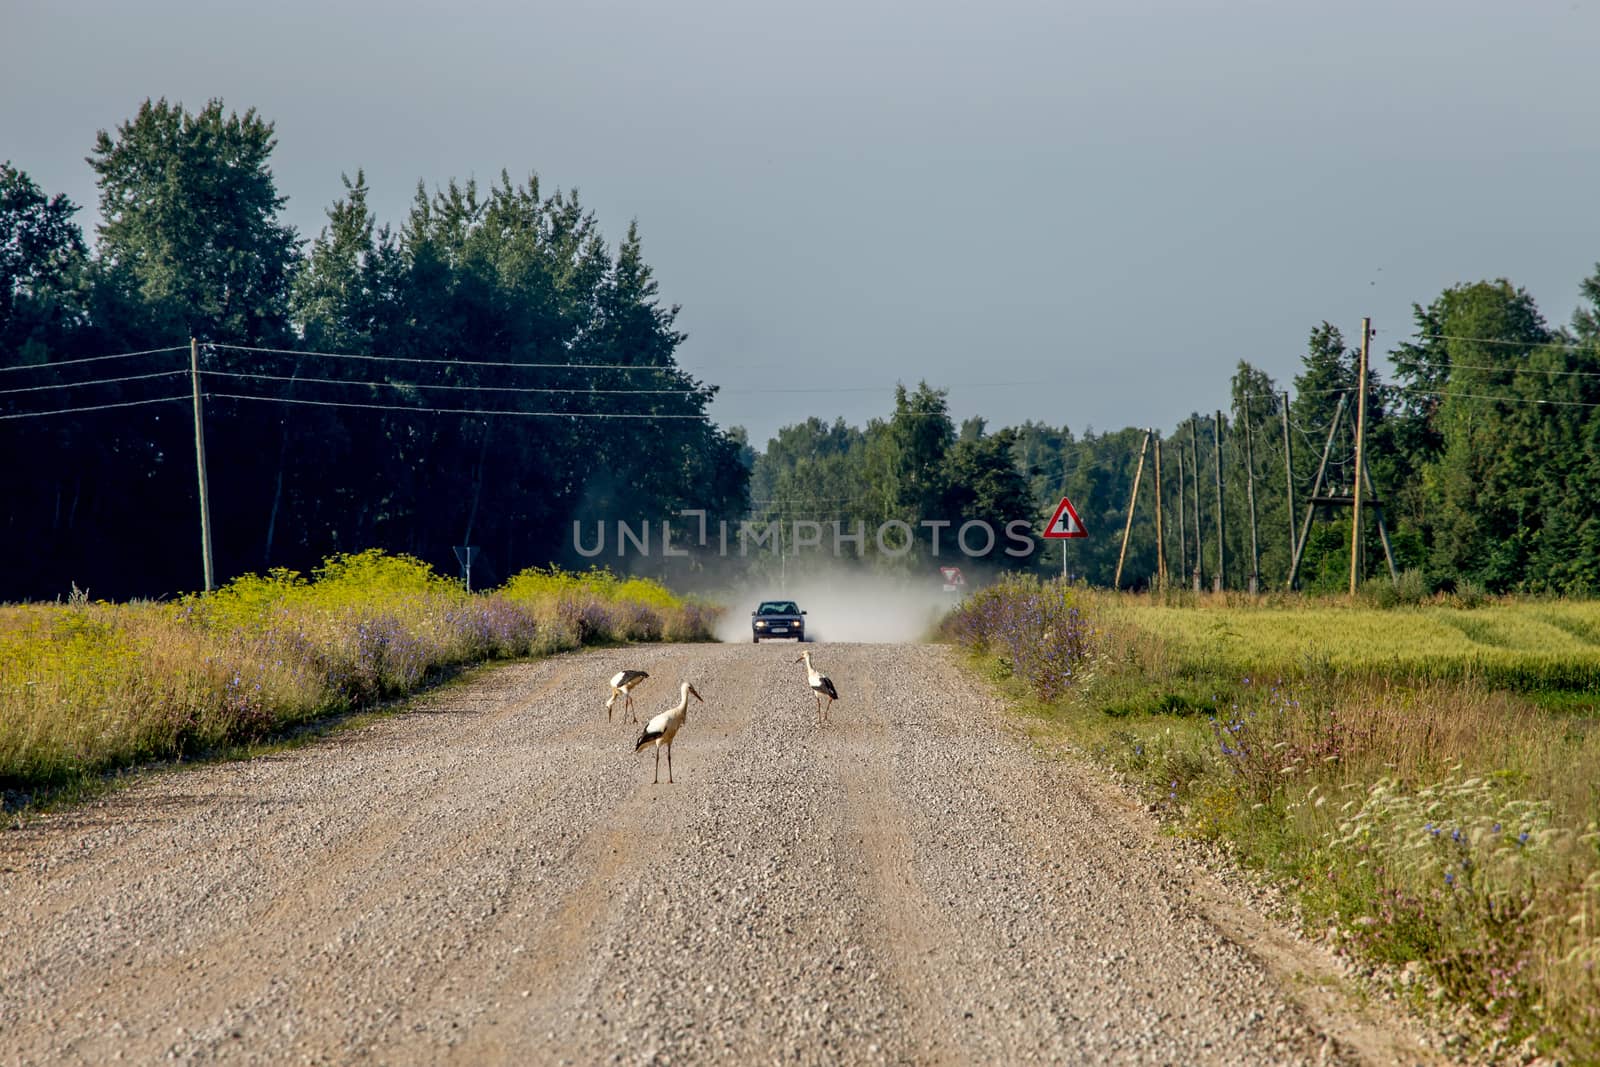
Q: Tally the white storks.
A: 3